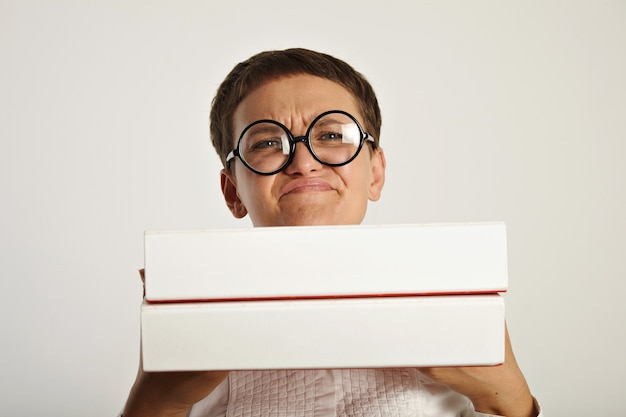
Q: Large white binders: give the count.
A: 2